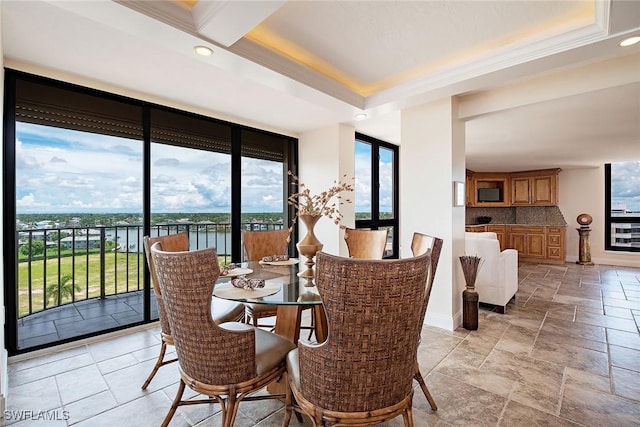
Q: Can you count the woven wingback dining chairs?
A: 6